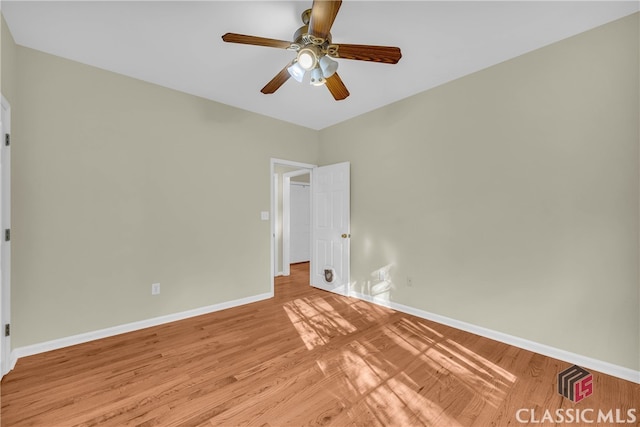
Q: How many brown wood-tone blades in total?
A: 5